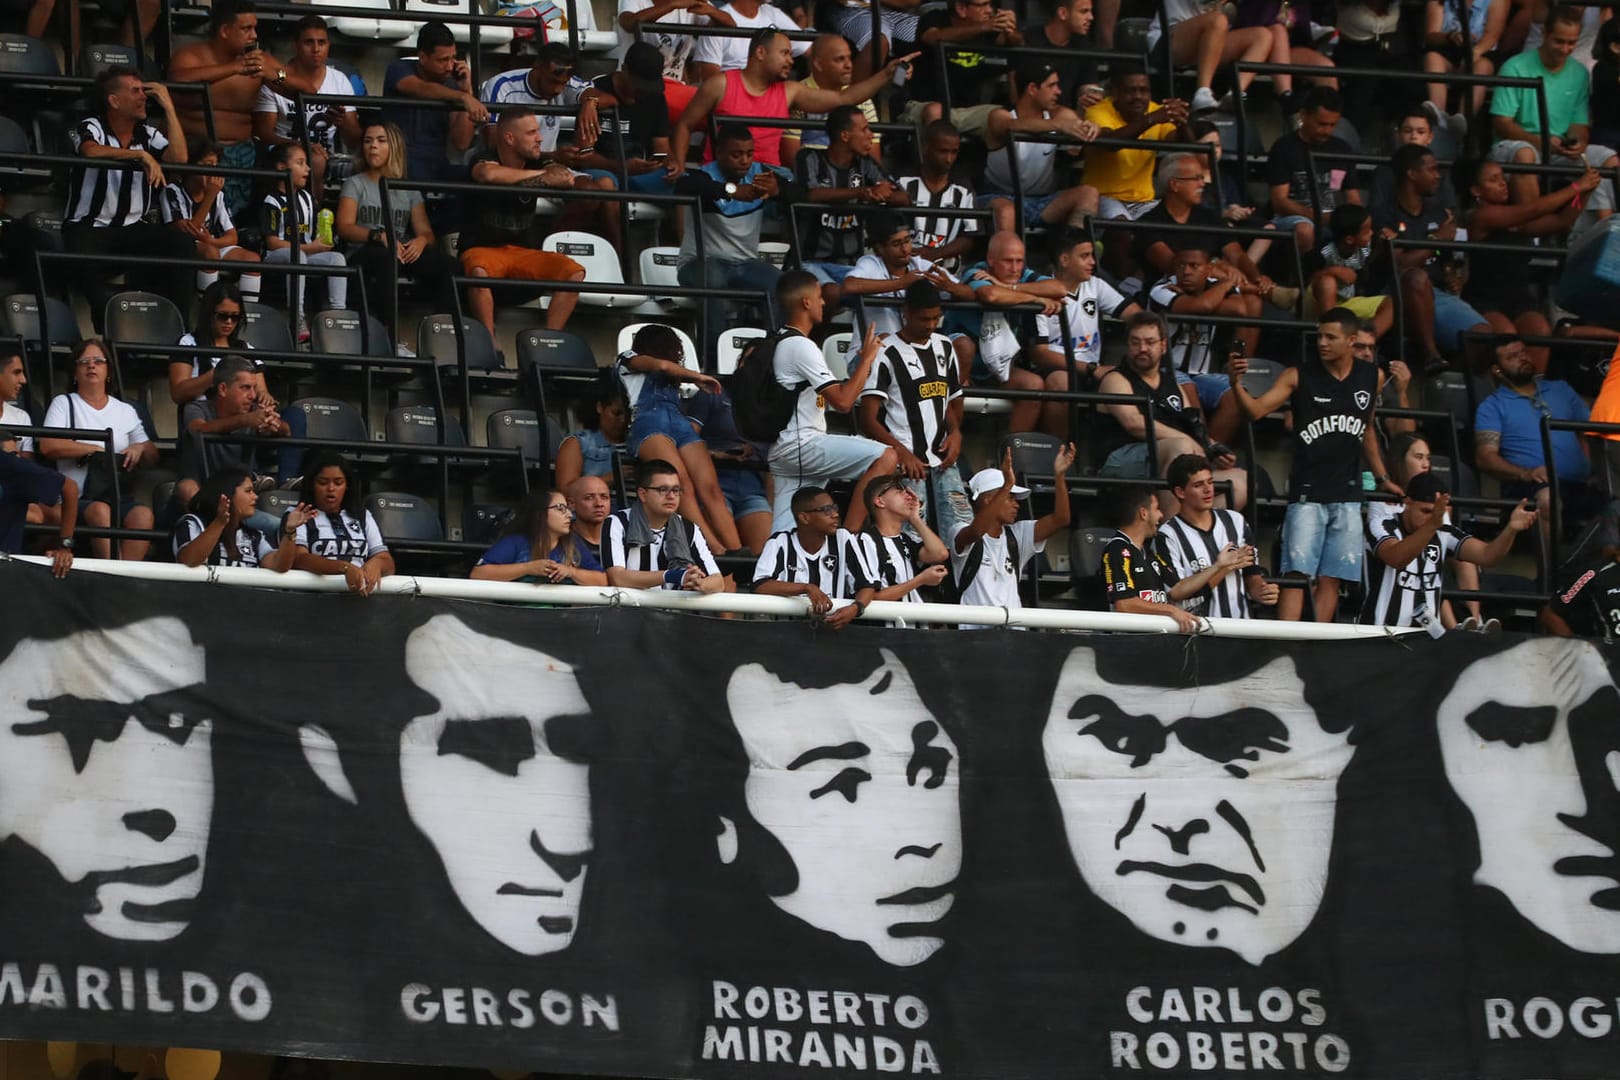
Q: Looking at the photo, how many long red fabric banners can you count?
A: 0